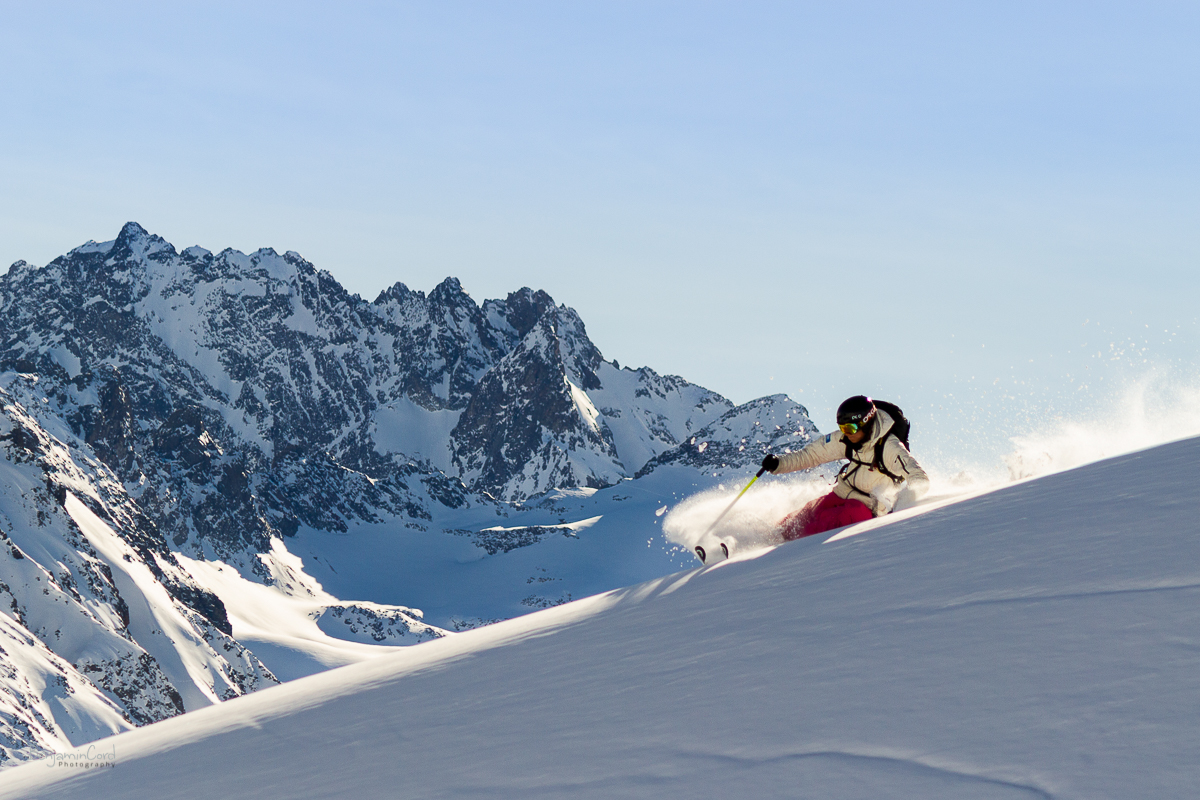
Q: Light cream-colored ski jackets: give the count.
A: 1